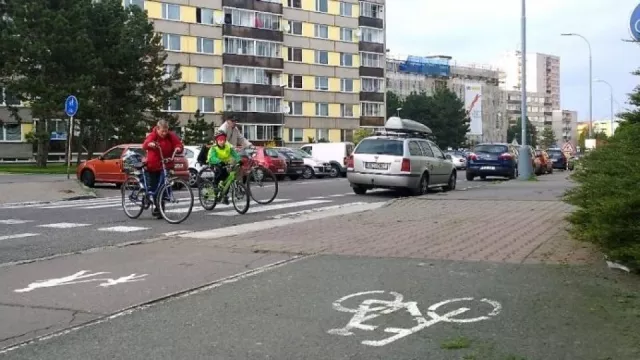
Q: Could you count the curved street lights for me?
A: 2